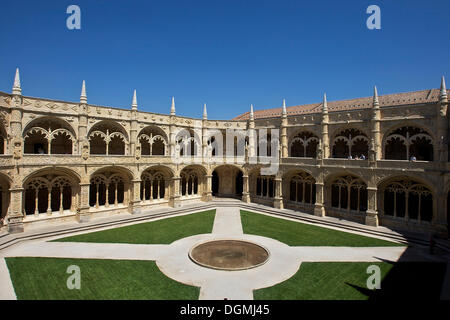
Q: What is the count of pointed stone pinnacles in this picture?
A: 10